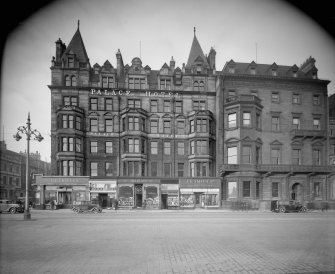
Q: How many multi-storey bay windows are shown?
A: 4